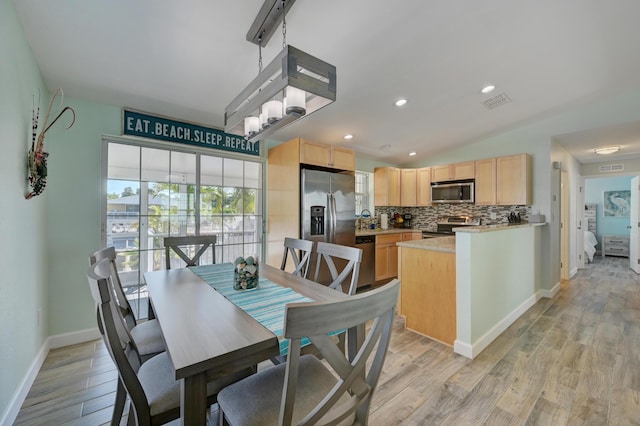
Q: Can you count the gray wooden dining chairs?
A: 6